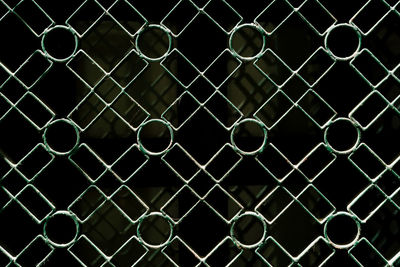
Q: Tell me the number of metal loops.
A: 12